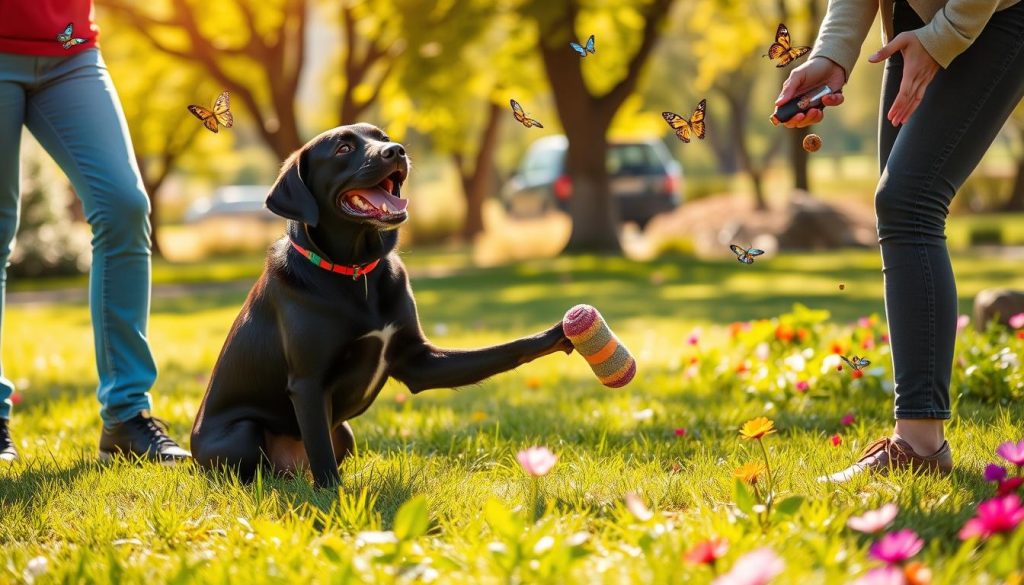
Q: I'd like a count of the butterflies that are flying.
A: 8